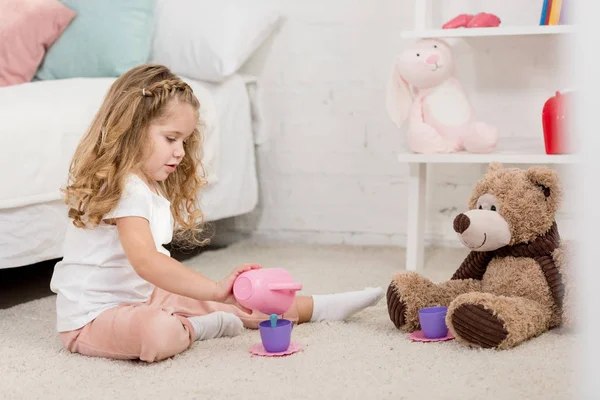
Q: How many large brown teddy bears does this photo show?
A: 1